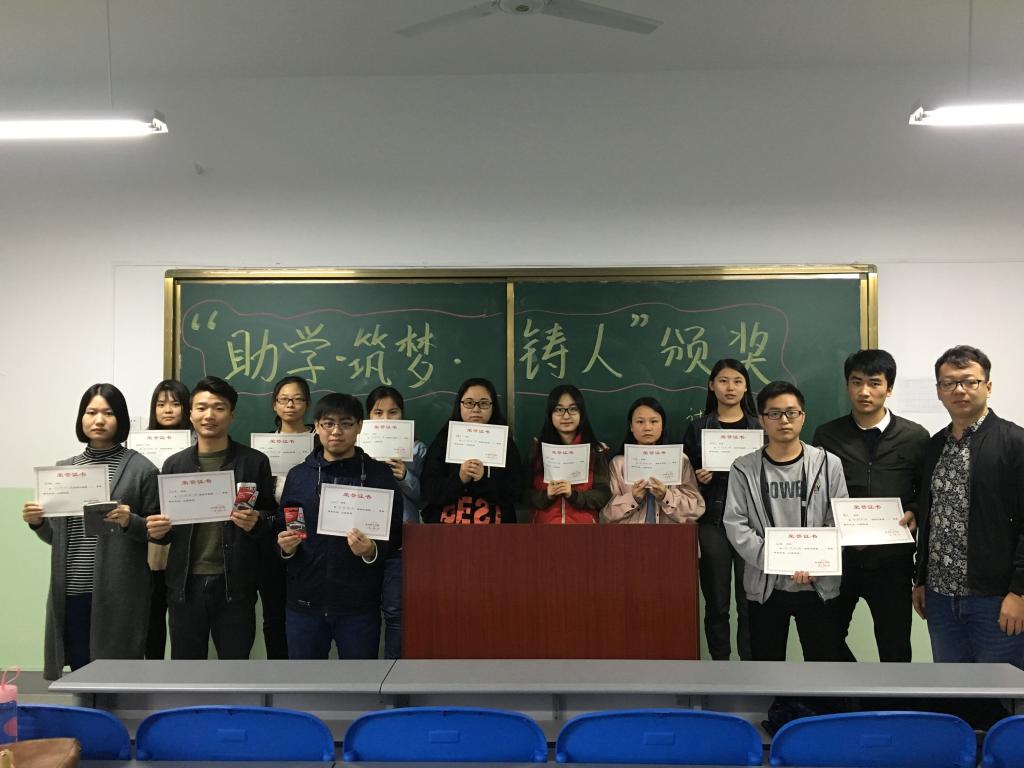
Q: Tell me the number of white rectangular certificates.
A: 12